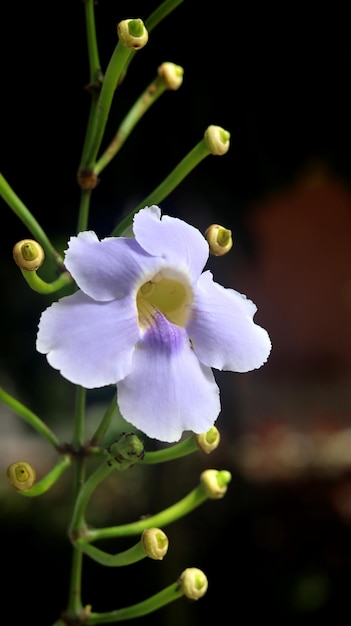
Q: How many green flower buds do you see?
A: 11